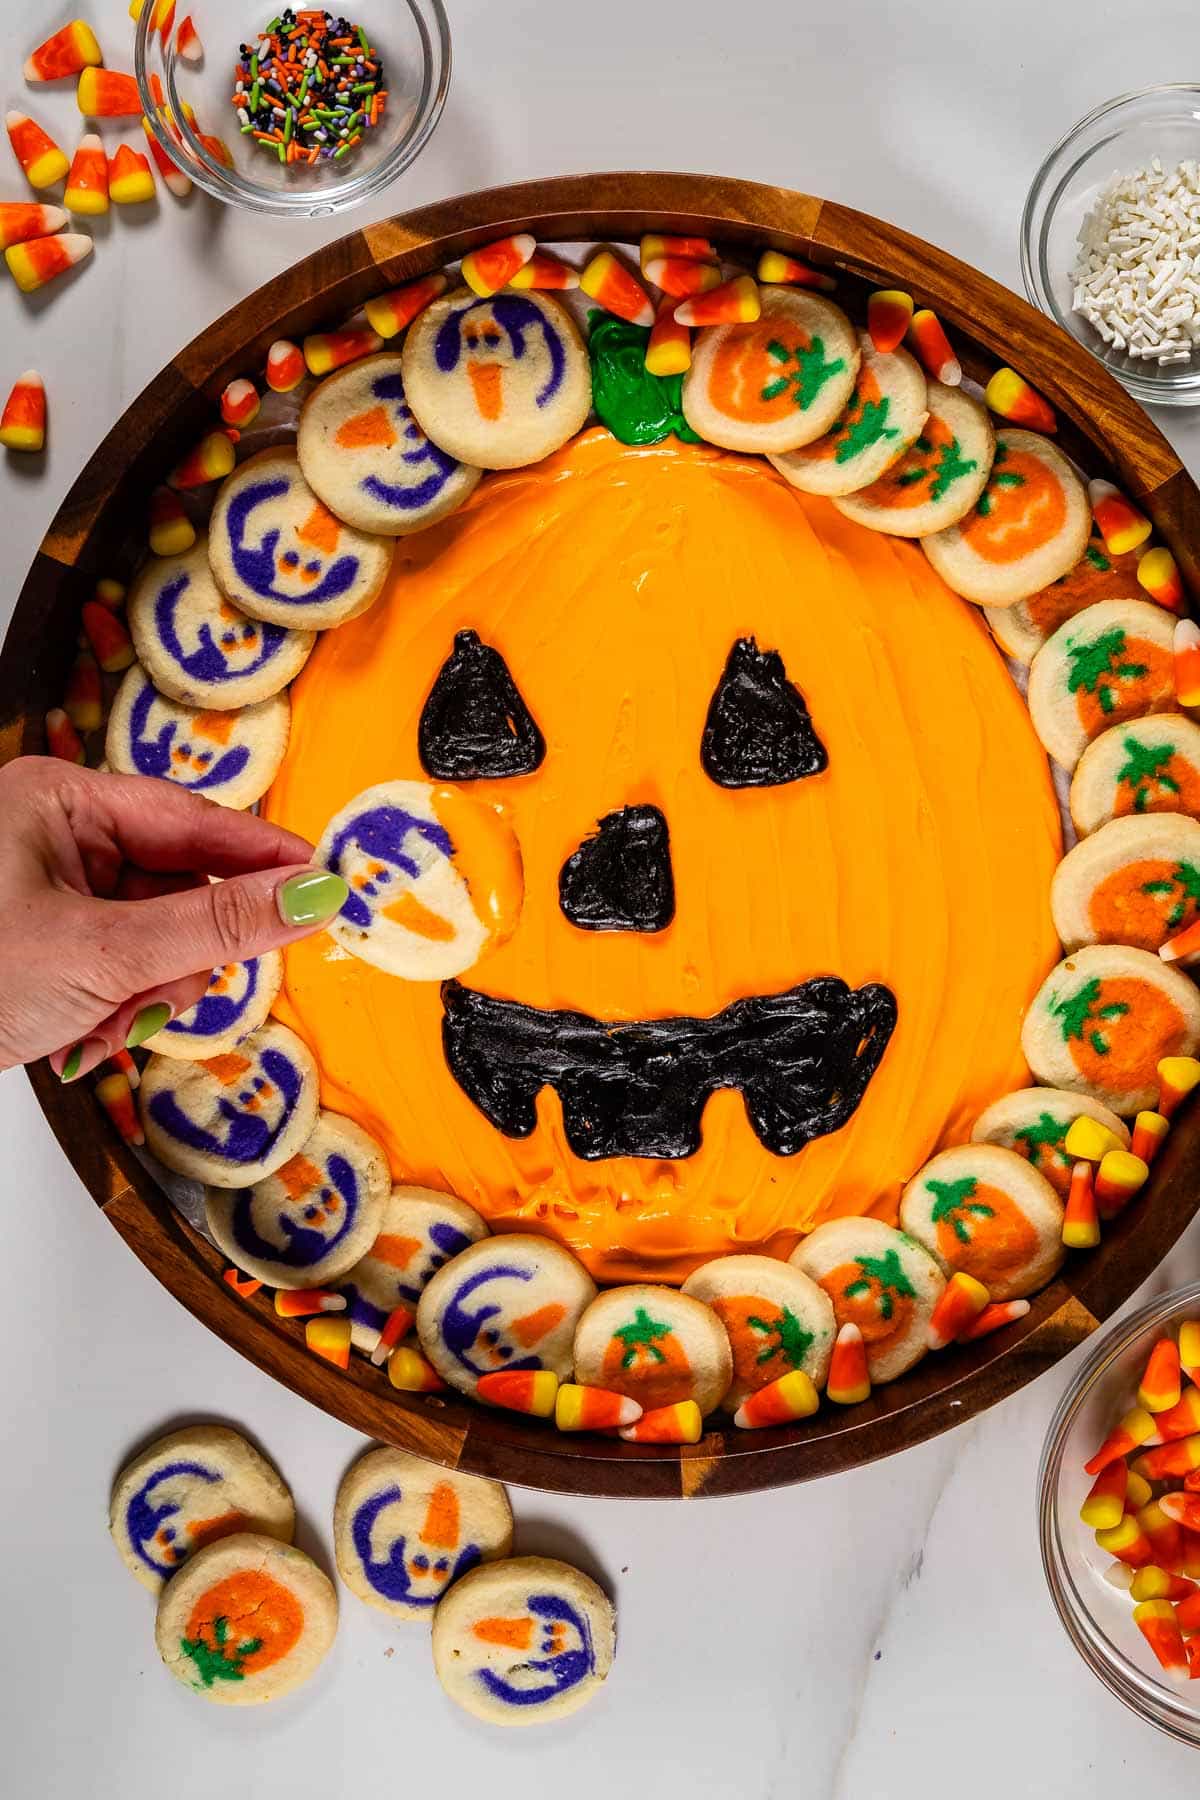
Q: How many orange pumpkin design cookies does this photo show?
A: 15